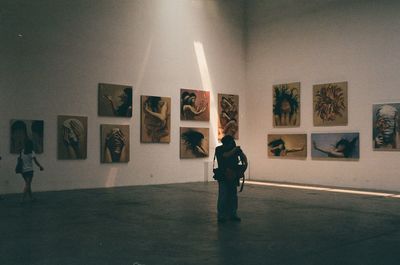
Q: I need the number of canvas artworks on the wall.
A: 13